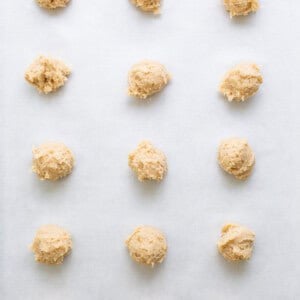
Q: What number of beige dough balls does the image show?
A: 12